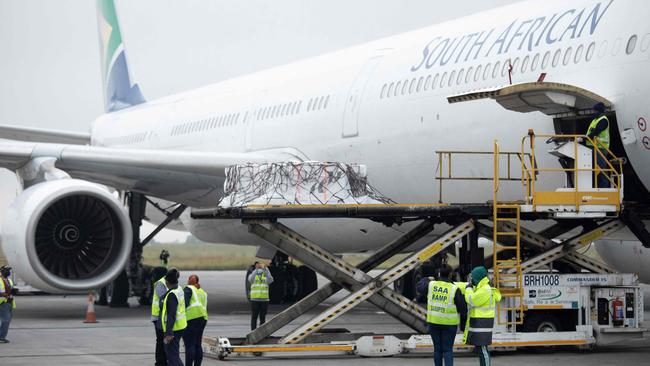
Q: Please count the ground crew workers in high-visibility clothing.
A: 8